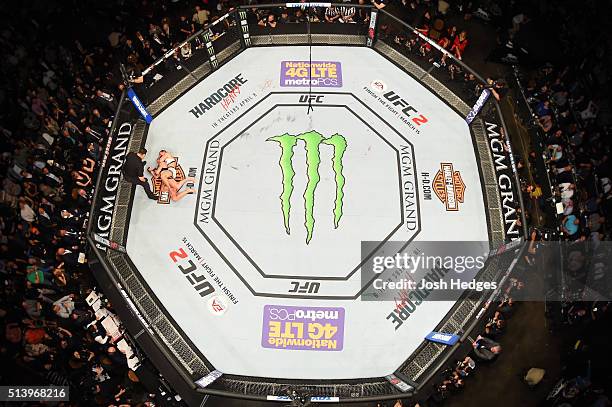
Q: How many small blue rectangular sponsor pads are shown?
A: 2